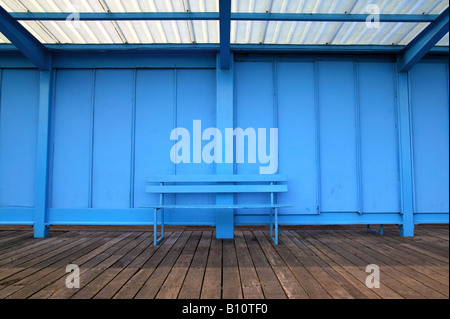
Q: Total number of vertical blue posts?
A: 3